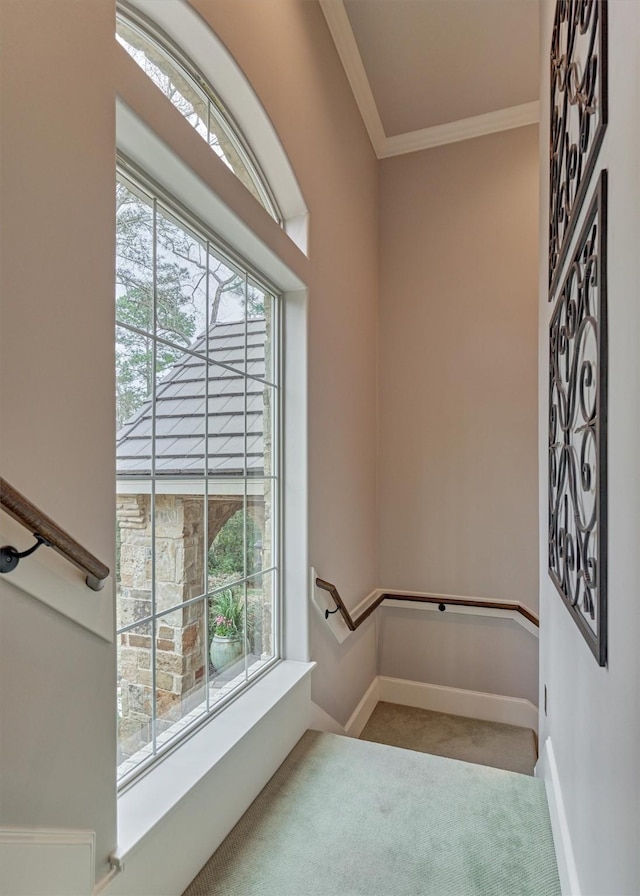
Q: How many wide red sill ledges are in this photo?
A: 0